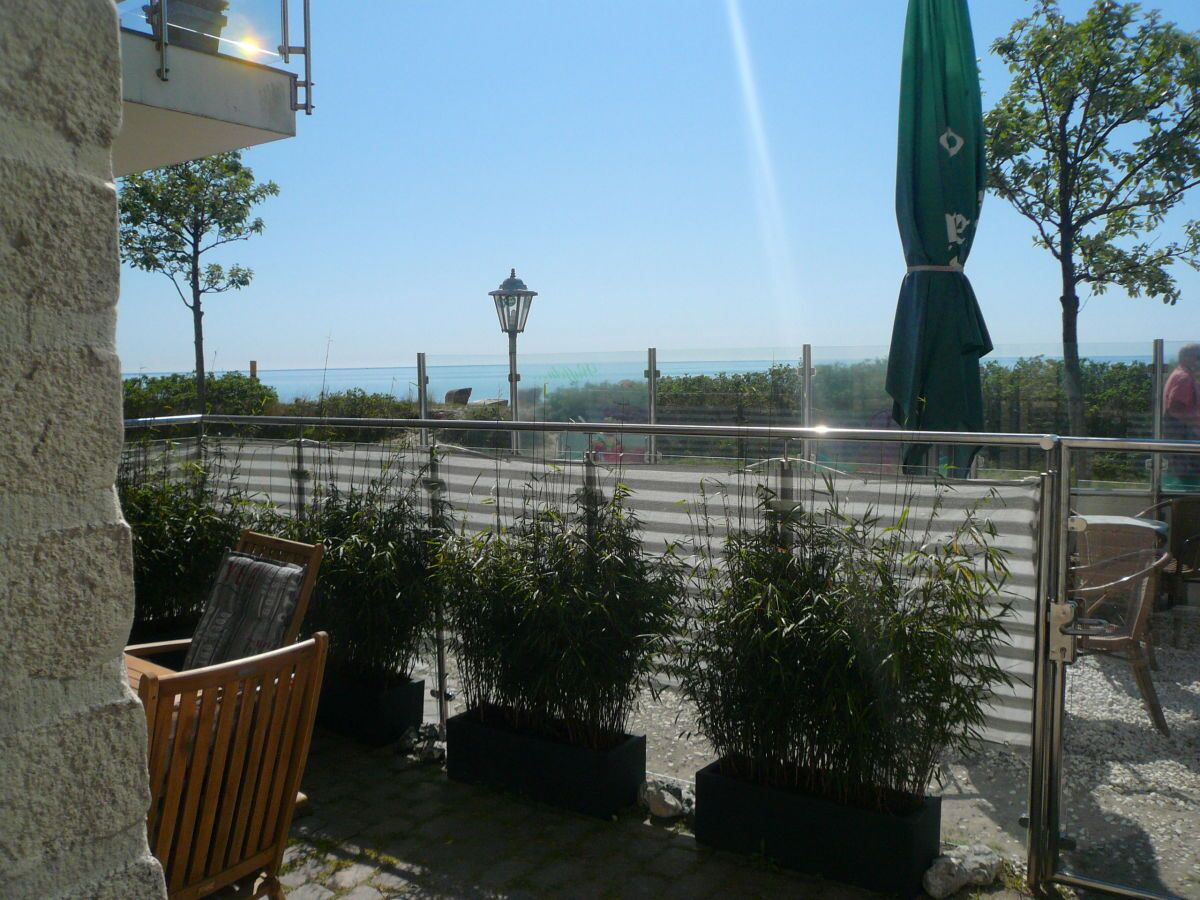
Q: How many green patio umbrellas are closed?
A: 1